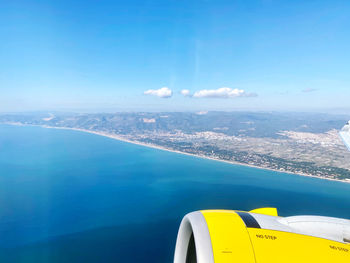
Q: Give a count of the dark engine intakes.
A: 1